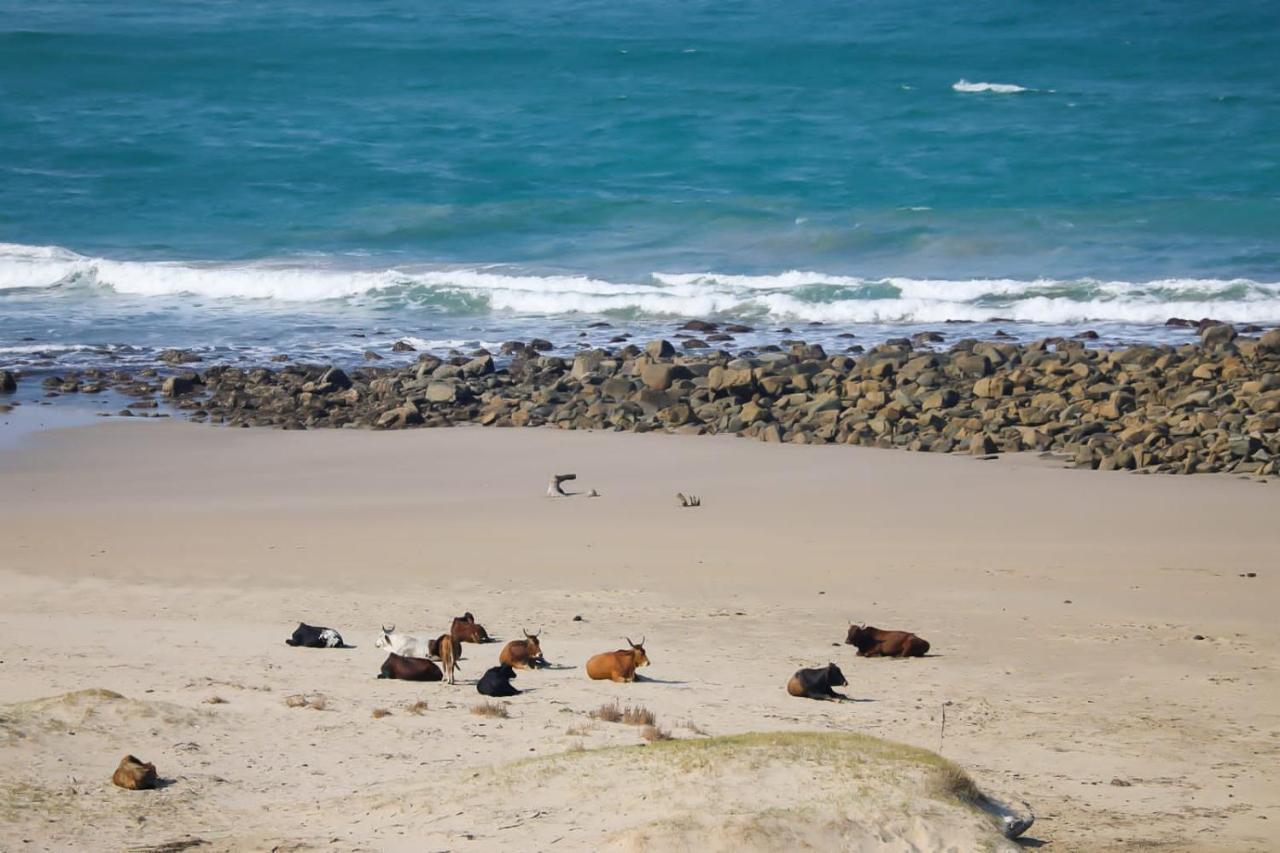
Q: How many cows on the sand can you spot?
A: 11